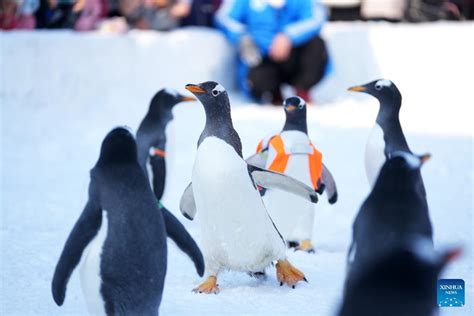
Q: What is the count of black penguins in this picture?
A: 7